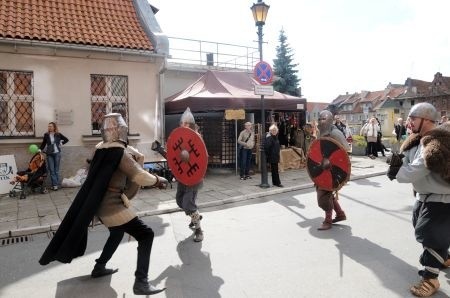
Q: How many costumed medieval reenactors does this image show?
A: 4